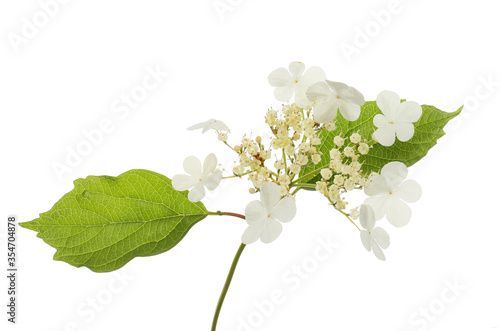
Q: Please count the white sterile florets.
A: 8